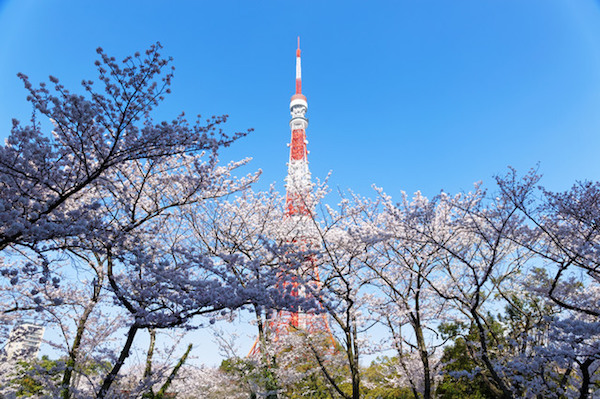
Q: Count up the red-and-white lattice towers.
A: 1